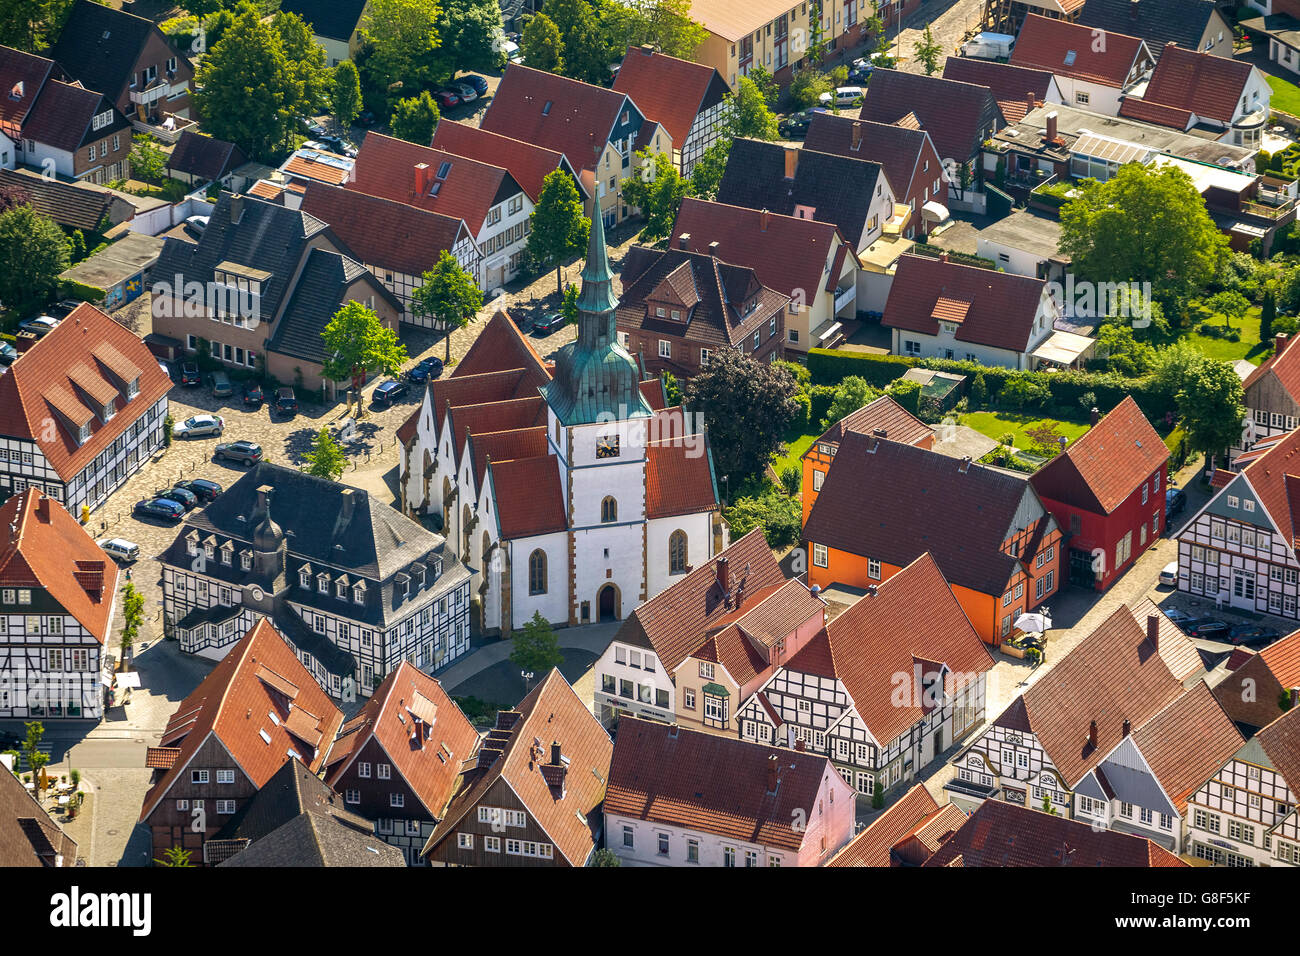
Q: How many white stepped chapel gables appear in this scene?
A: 4